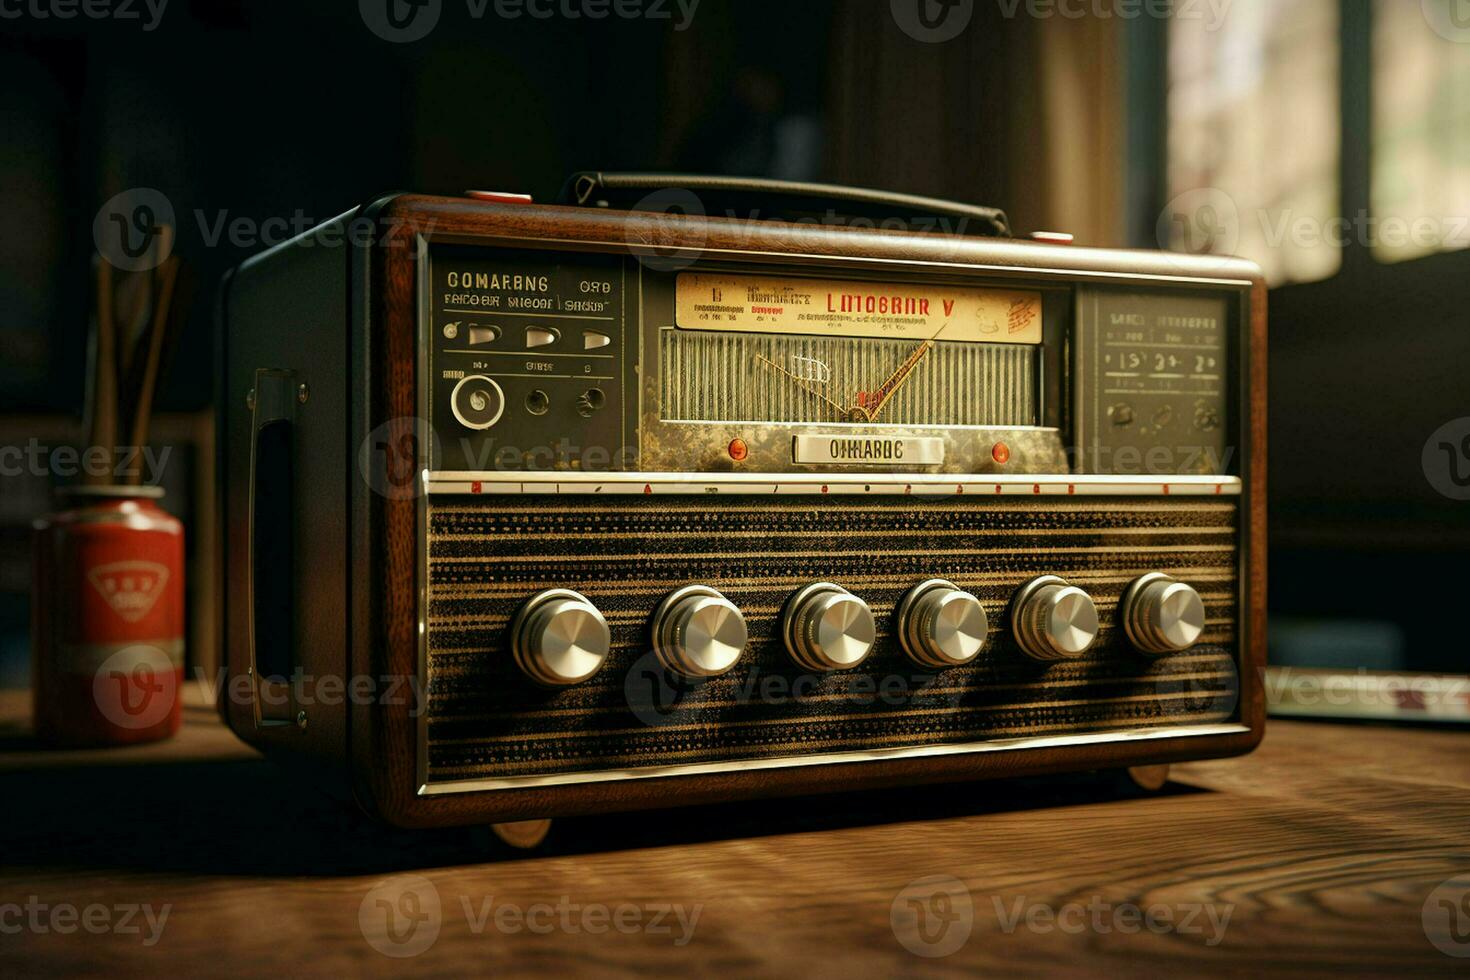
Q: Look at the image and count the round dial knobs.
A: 6